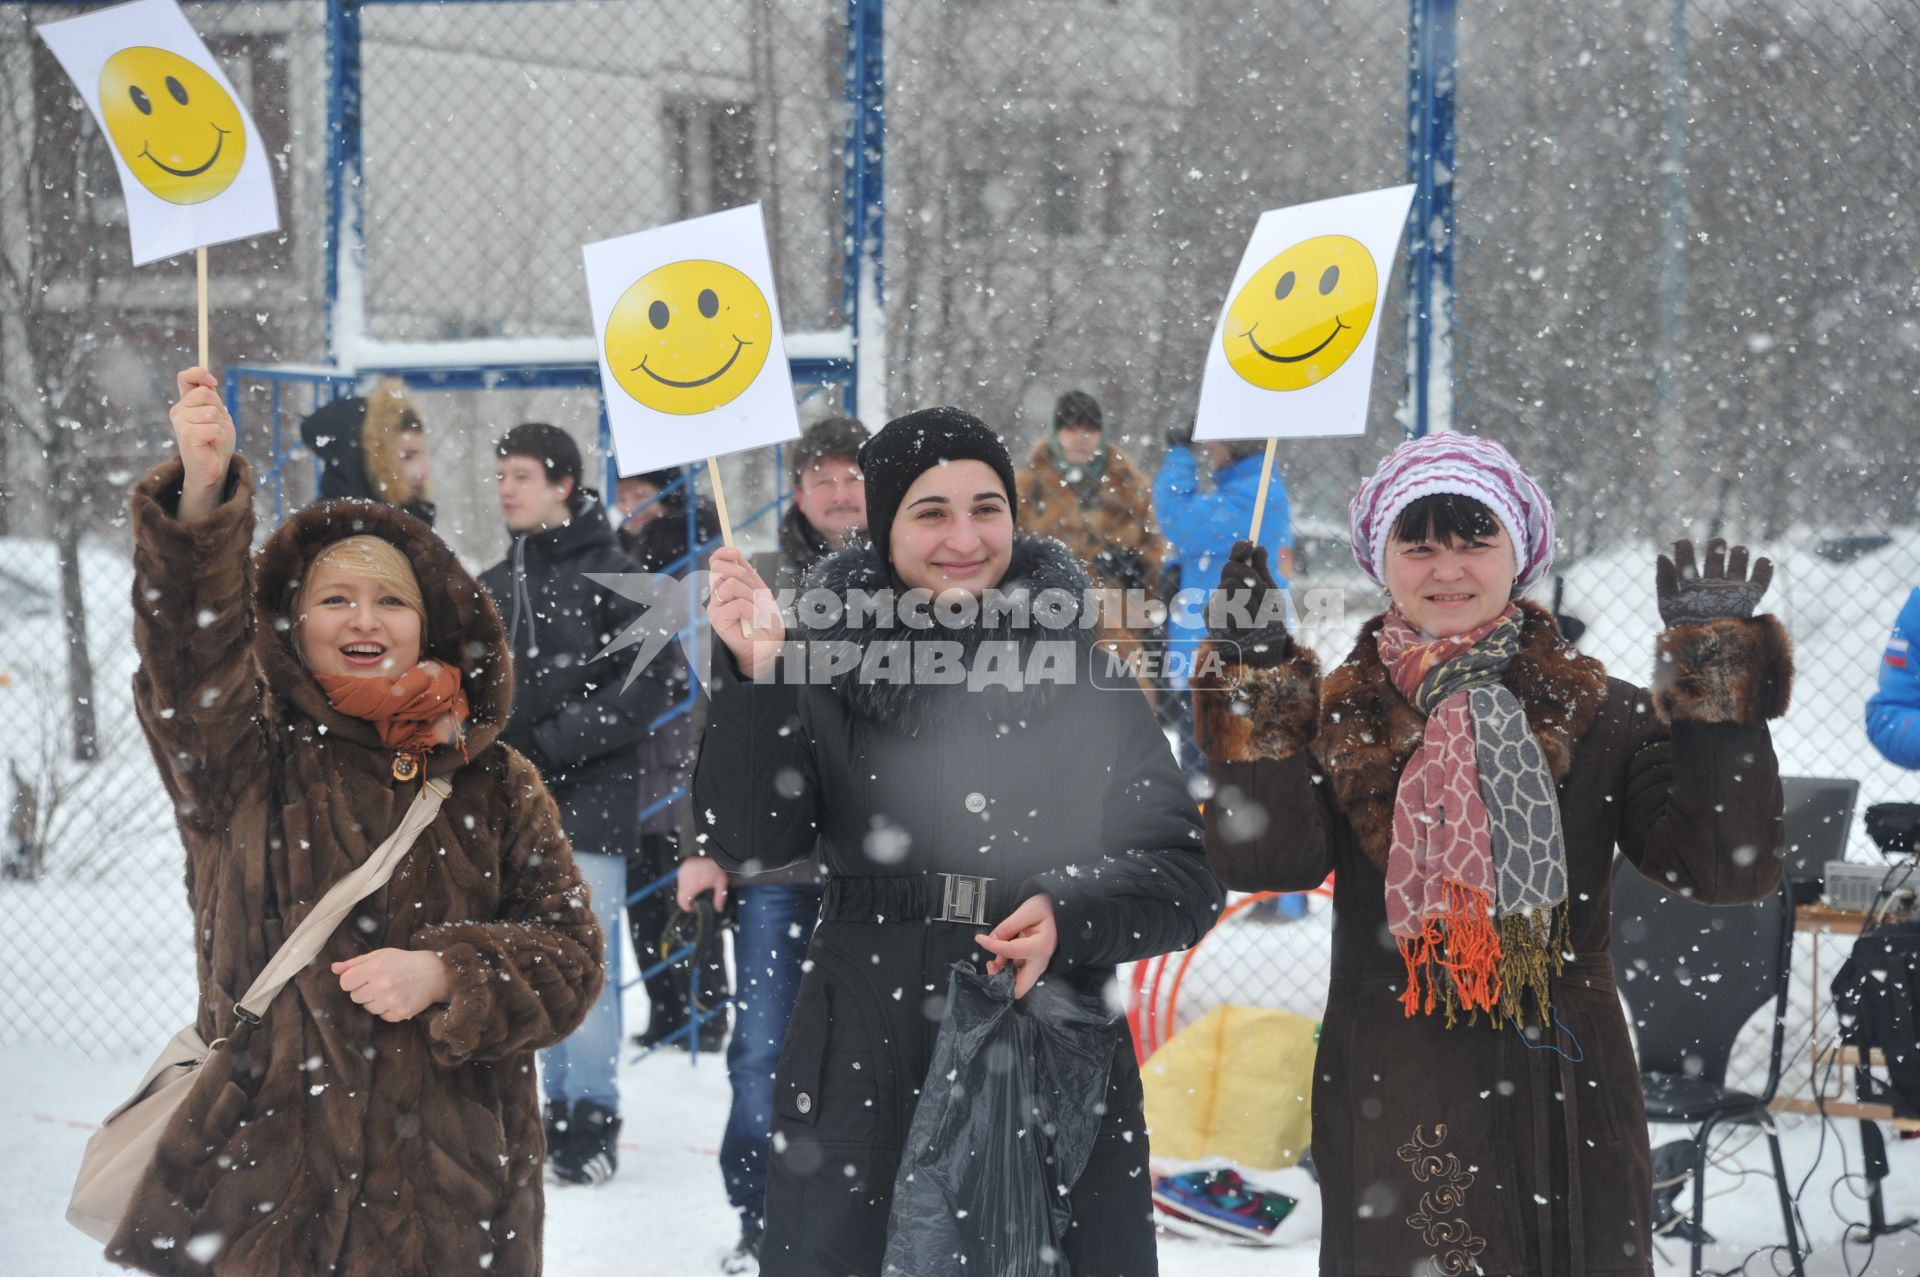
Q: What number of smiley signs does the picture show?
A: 3